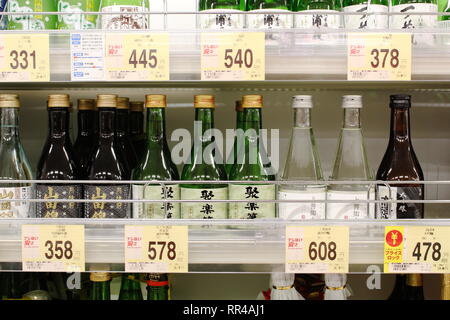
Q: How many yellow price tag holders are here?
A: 8